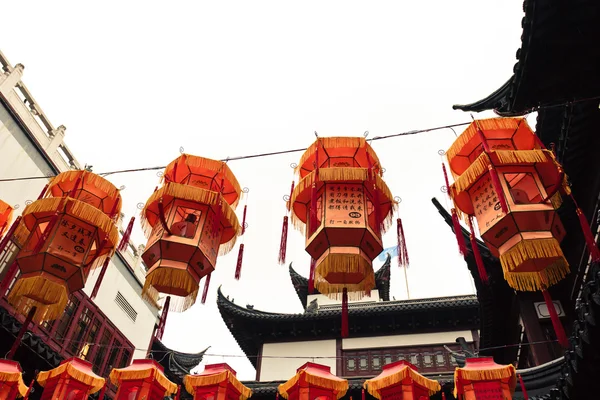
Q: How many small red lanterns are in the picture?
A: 7